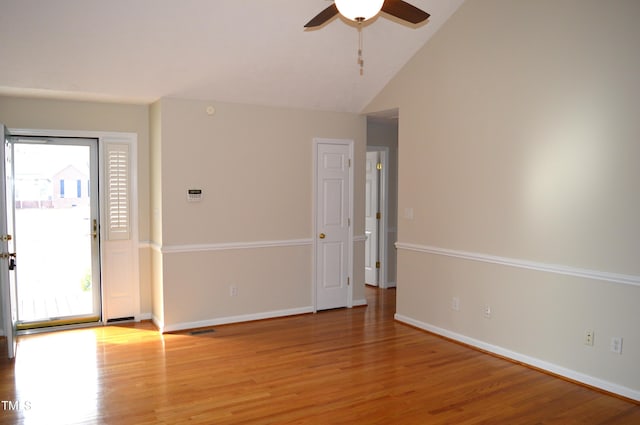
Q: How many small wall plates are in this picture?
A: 6